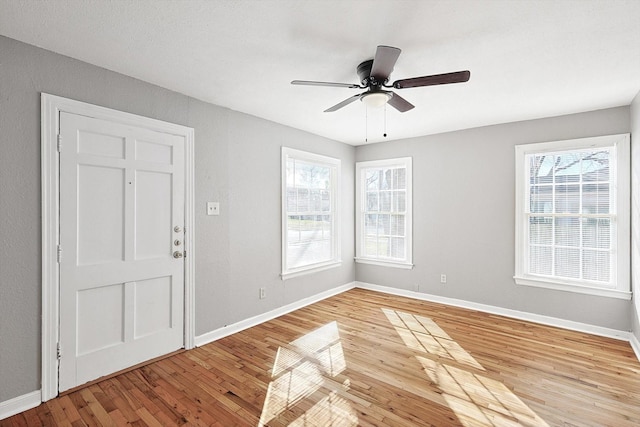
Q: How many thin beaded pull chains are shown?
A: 2